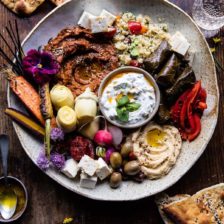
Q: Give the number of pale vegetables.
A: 3